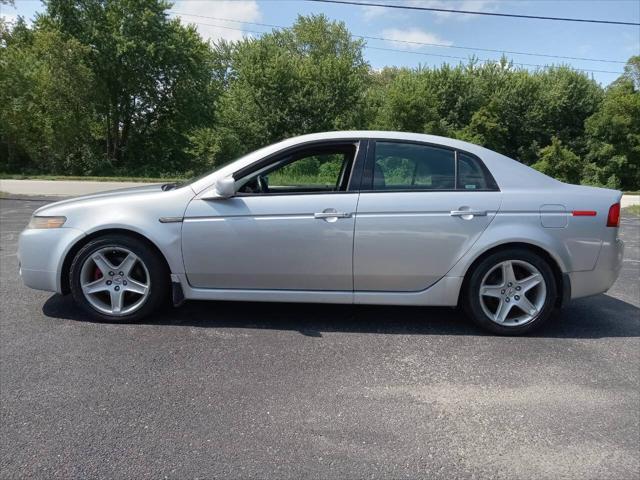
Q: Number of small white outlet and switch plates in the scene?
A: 0